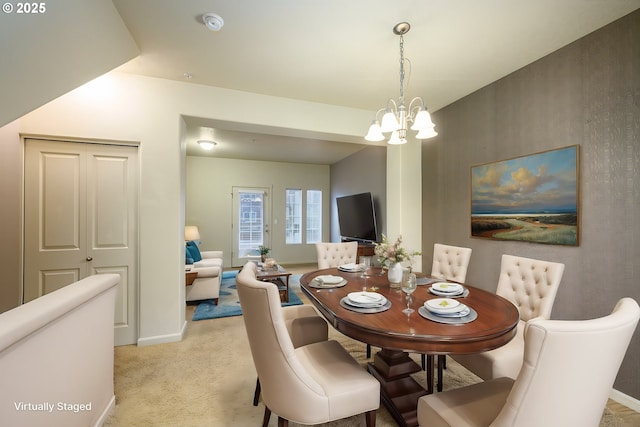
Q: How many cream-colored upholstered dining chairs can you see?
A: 6